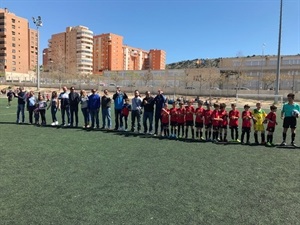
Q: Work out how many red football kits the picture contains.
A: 11